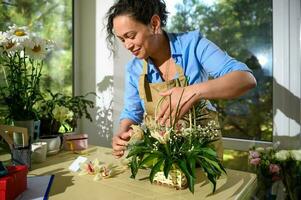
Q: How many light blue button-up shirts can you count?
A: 1